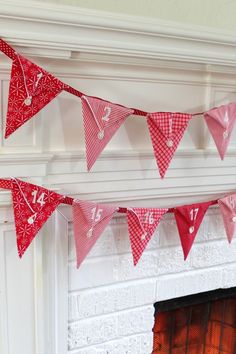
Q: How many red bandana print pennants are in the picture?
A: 2